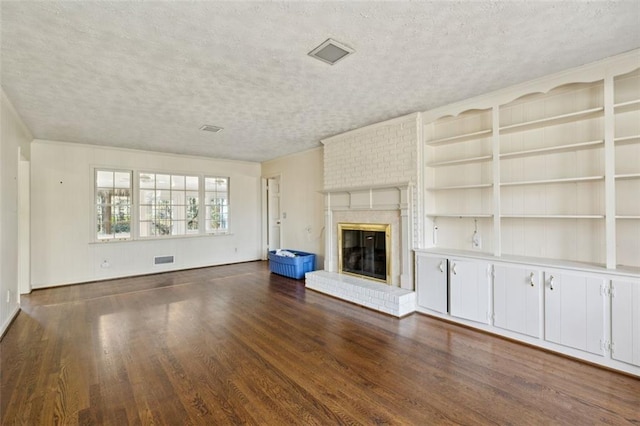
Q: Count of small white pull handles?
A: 4